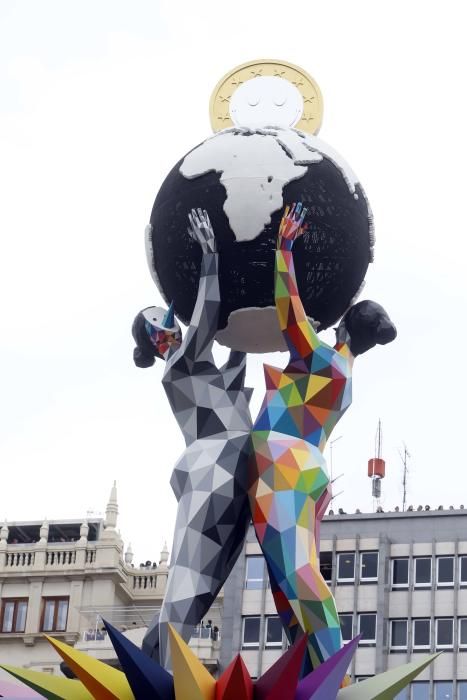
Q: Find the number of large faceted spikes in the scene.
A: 8